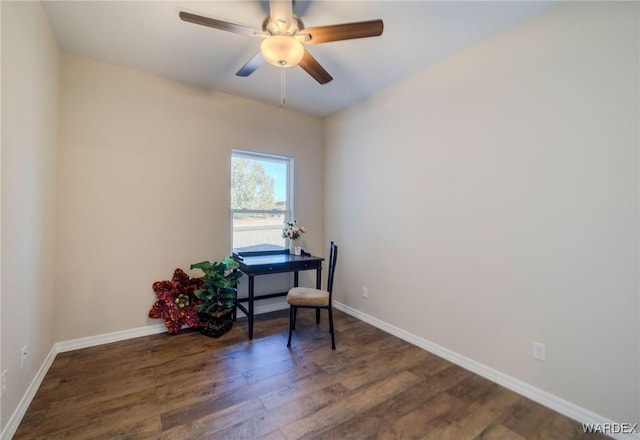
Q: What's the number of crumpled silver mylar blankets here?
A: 0